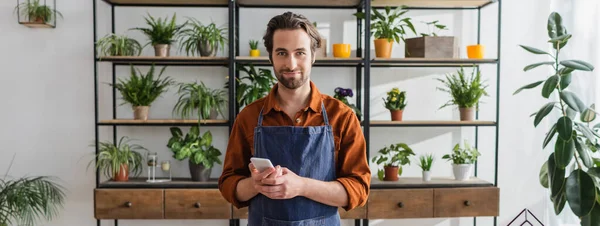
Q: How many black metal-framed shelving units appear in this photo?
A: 3